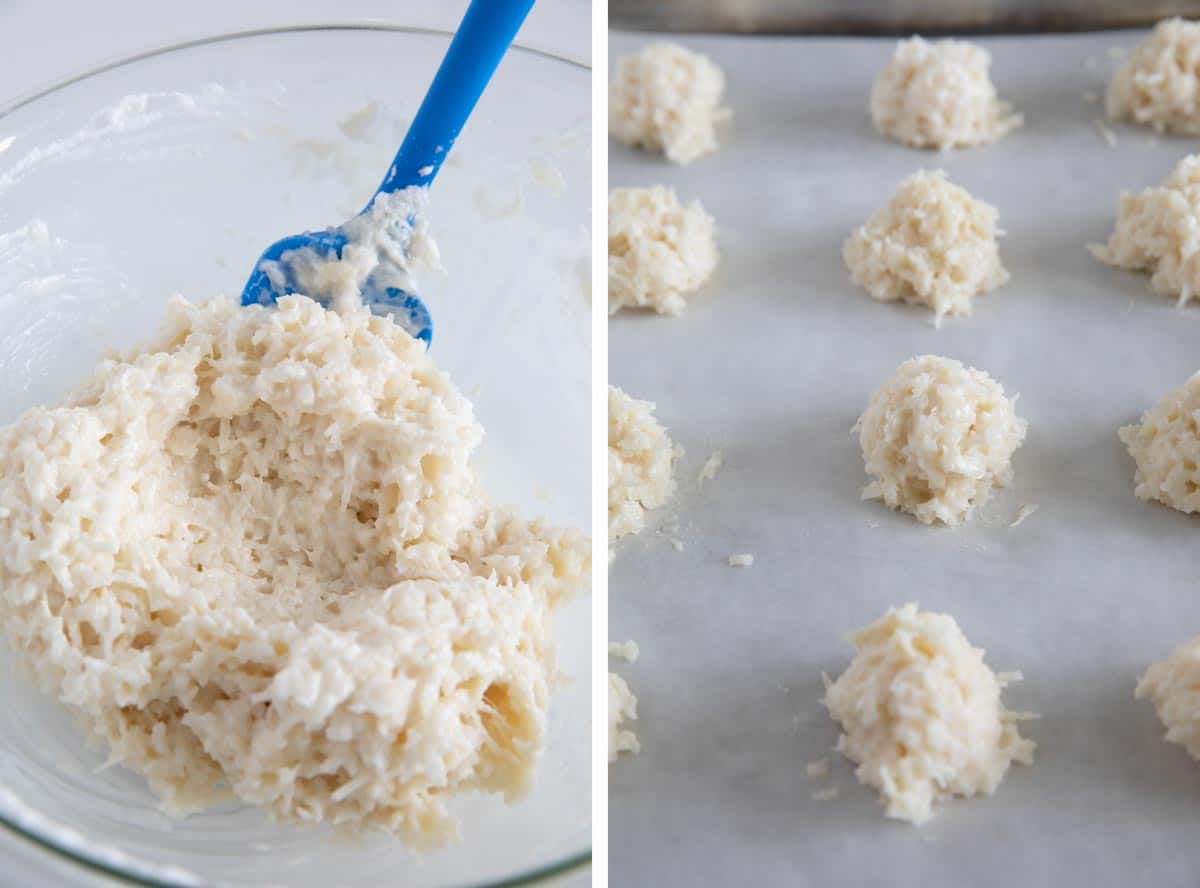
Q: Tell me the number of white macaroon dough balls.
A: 12